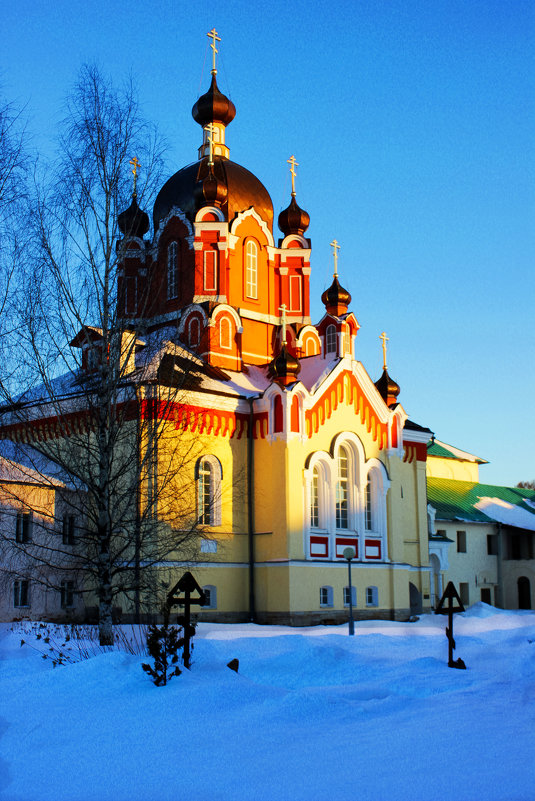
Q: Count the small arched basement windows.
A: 4